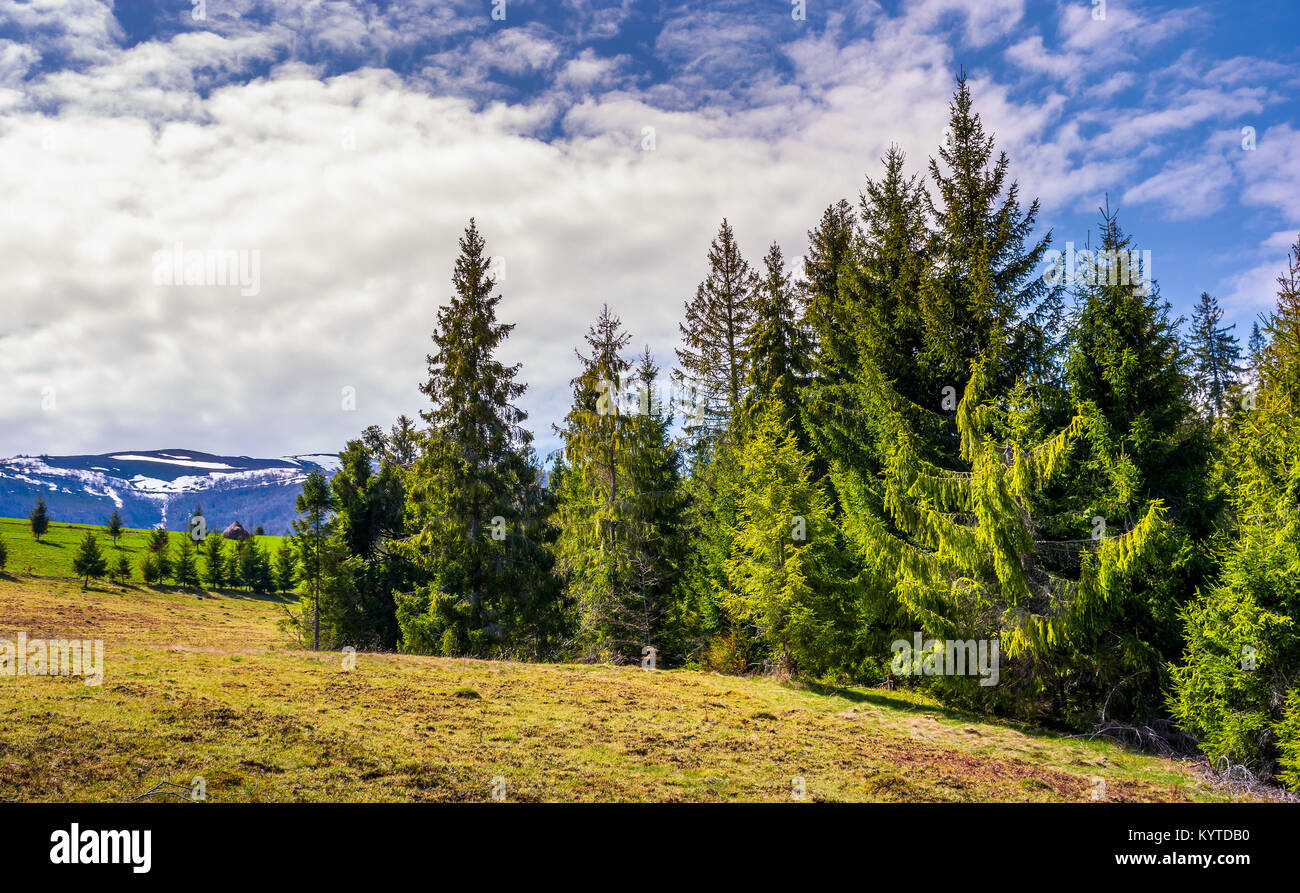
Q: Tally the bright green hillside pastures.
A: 1